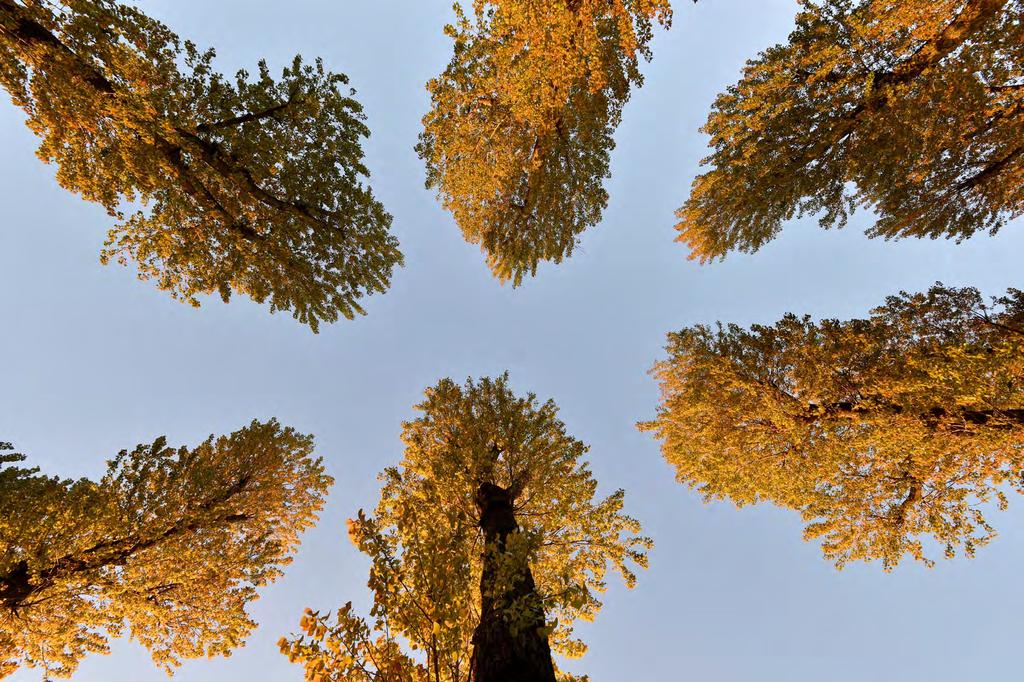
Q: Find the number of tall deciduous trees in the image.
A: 6